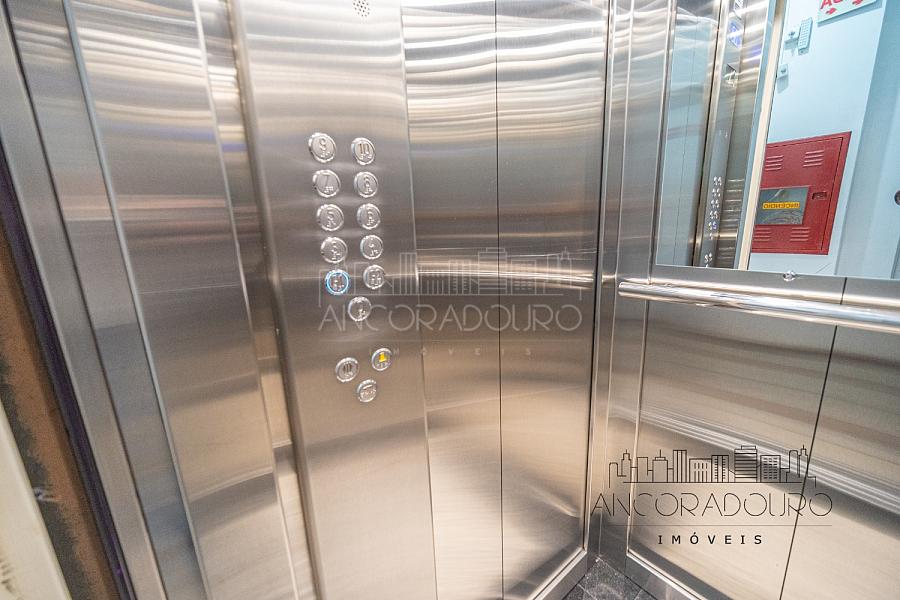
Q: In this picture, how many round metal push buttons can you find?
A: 14